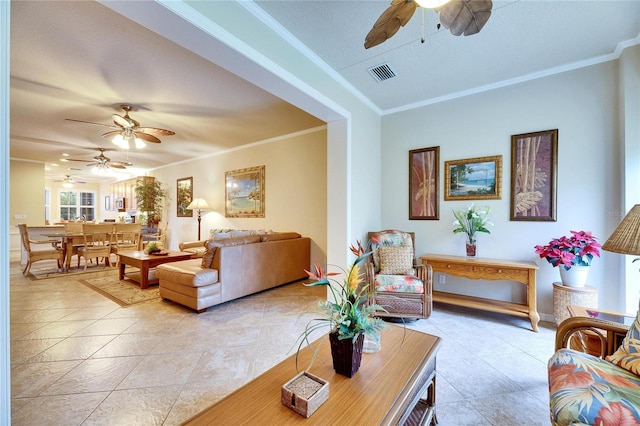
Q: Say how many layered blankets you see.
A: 0